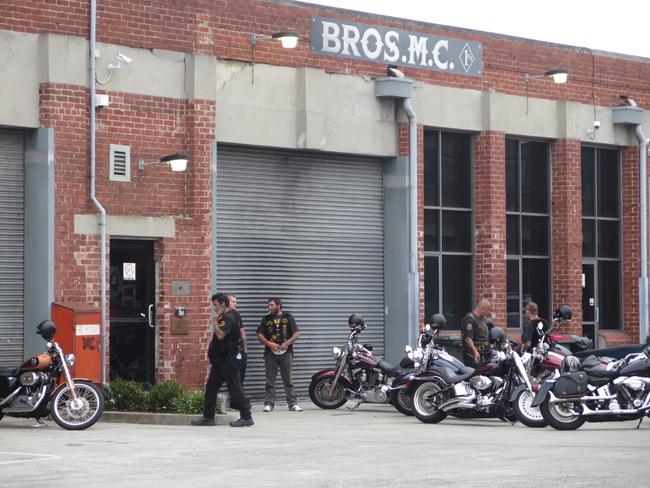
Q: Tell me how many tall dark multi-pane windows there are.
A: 3